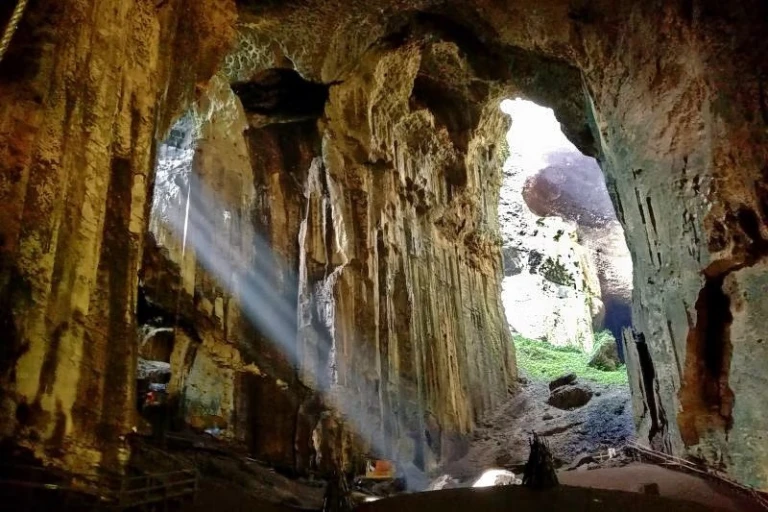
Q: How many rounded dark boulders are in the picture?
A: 2